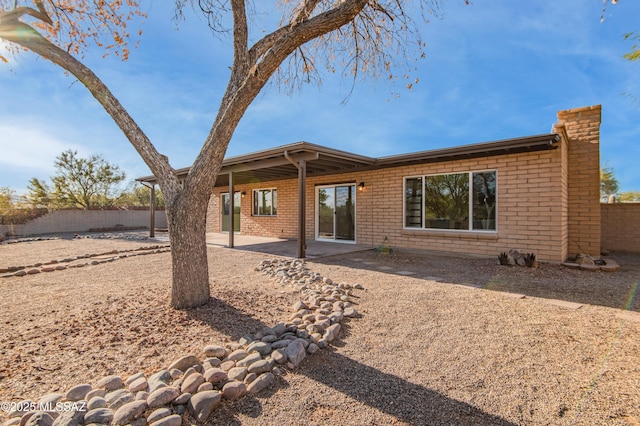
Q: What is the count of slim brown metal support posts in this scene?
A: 3